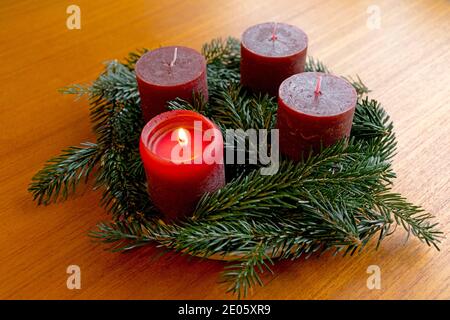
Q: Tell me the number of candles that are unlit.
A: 3